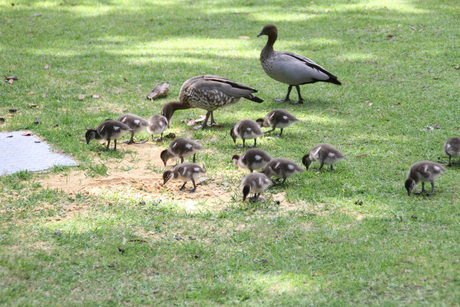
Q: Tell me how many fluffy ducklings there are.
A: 13